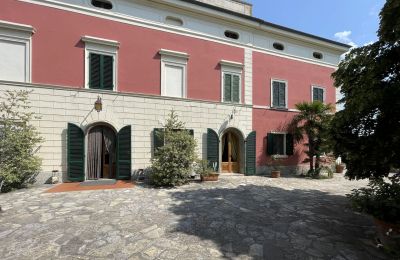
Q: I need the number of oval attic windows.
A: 5